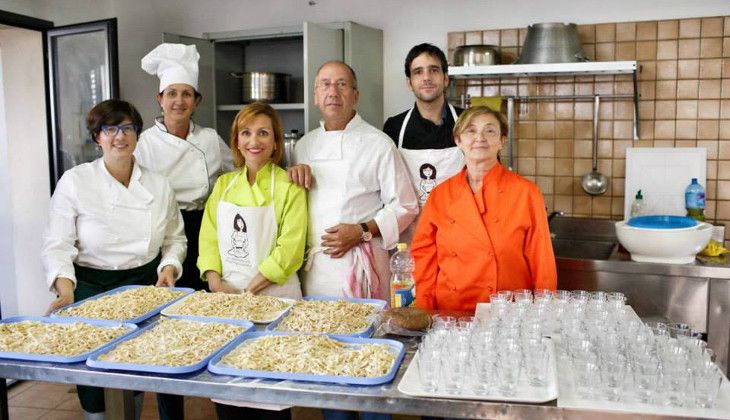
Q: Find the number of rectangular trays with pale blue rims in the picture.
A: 5